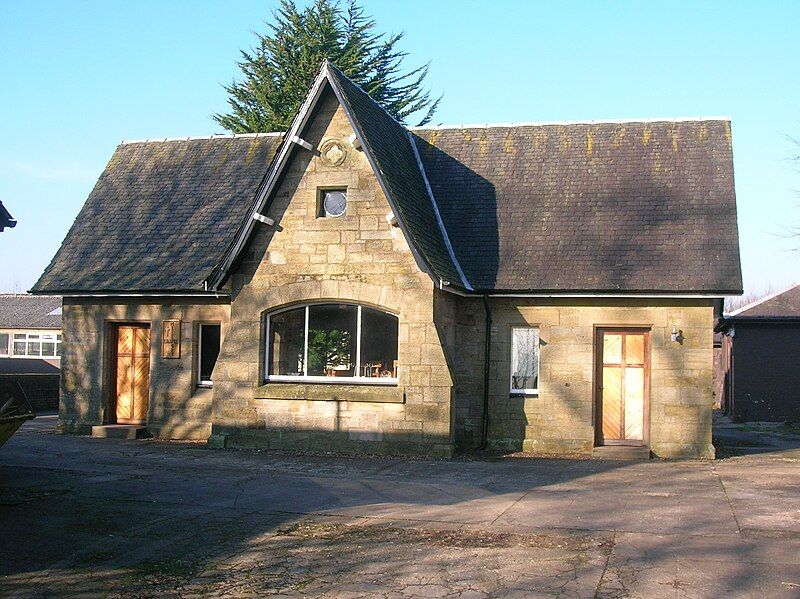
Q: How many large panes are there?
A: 3